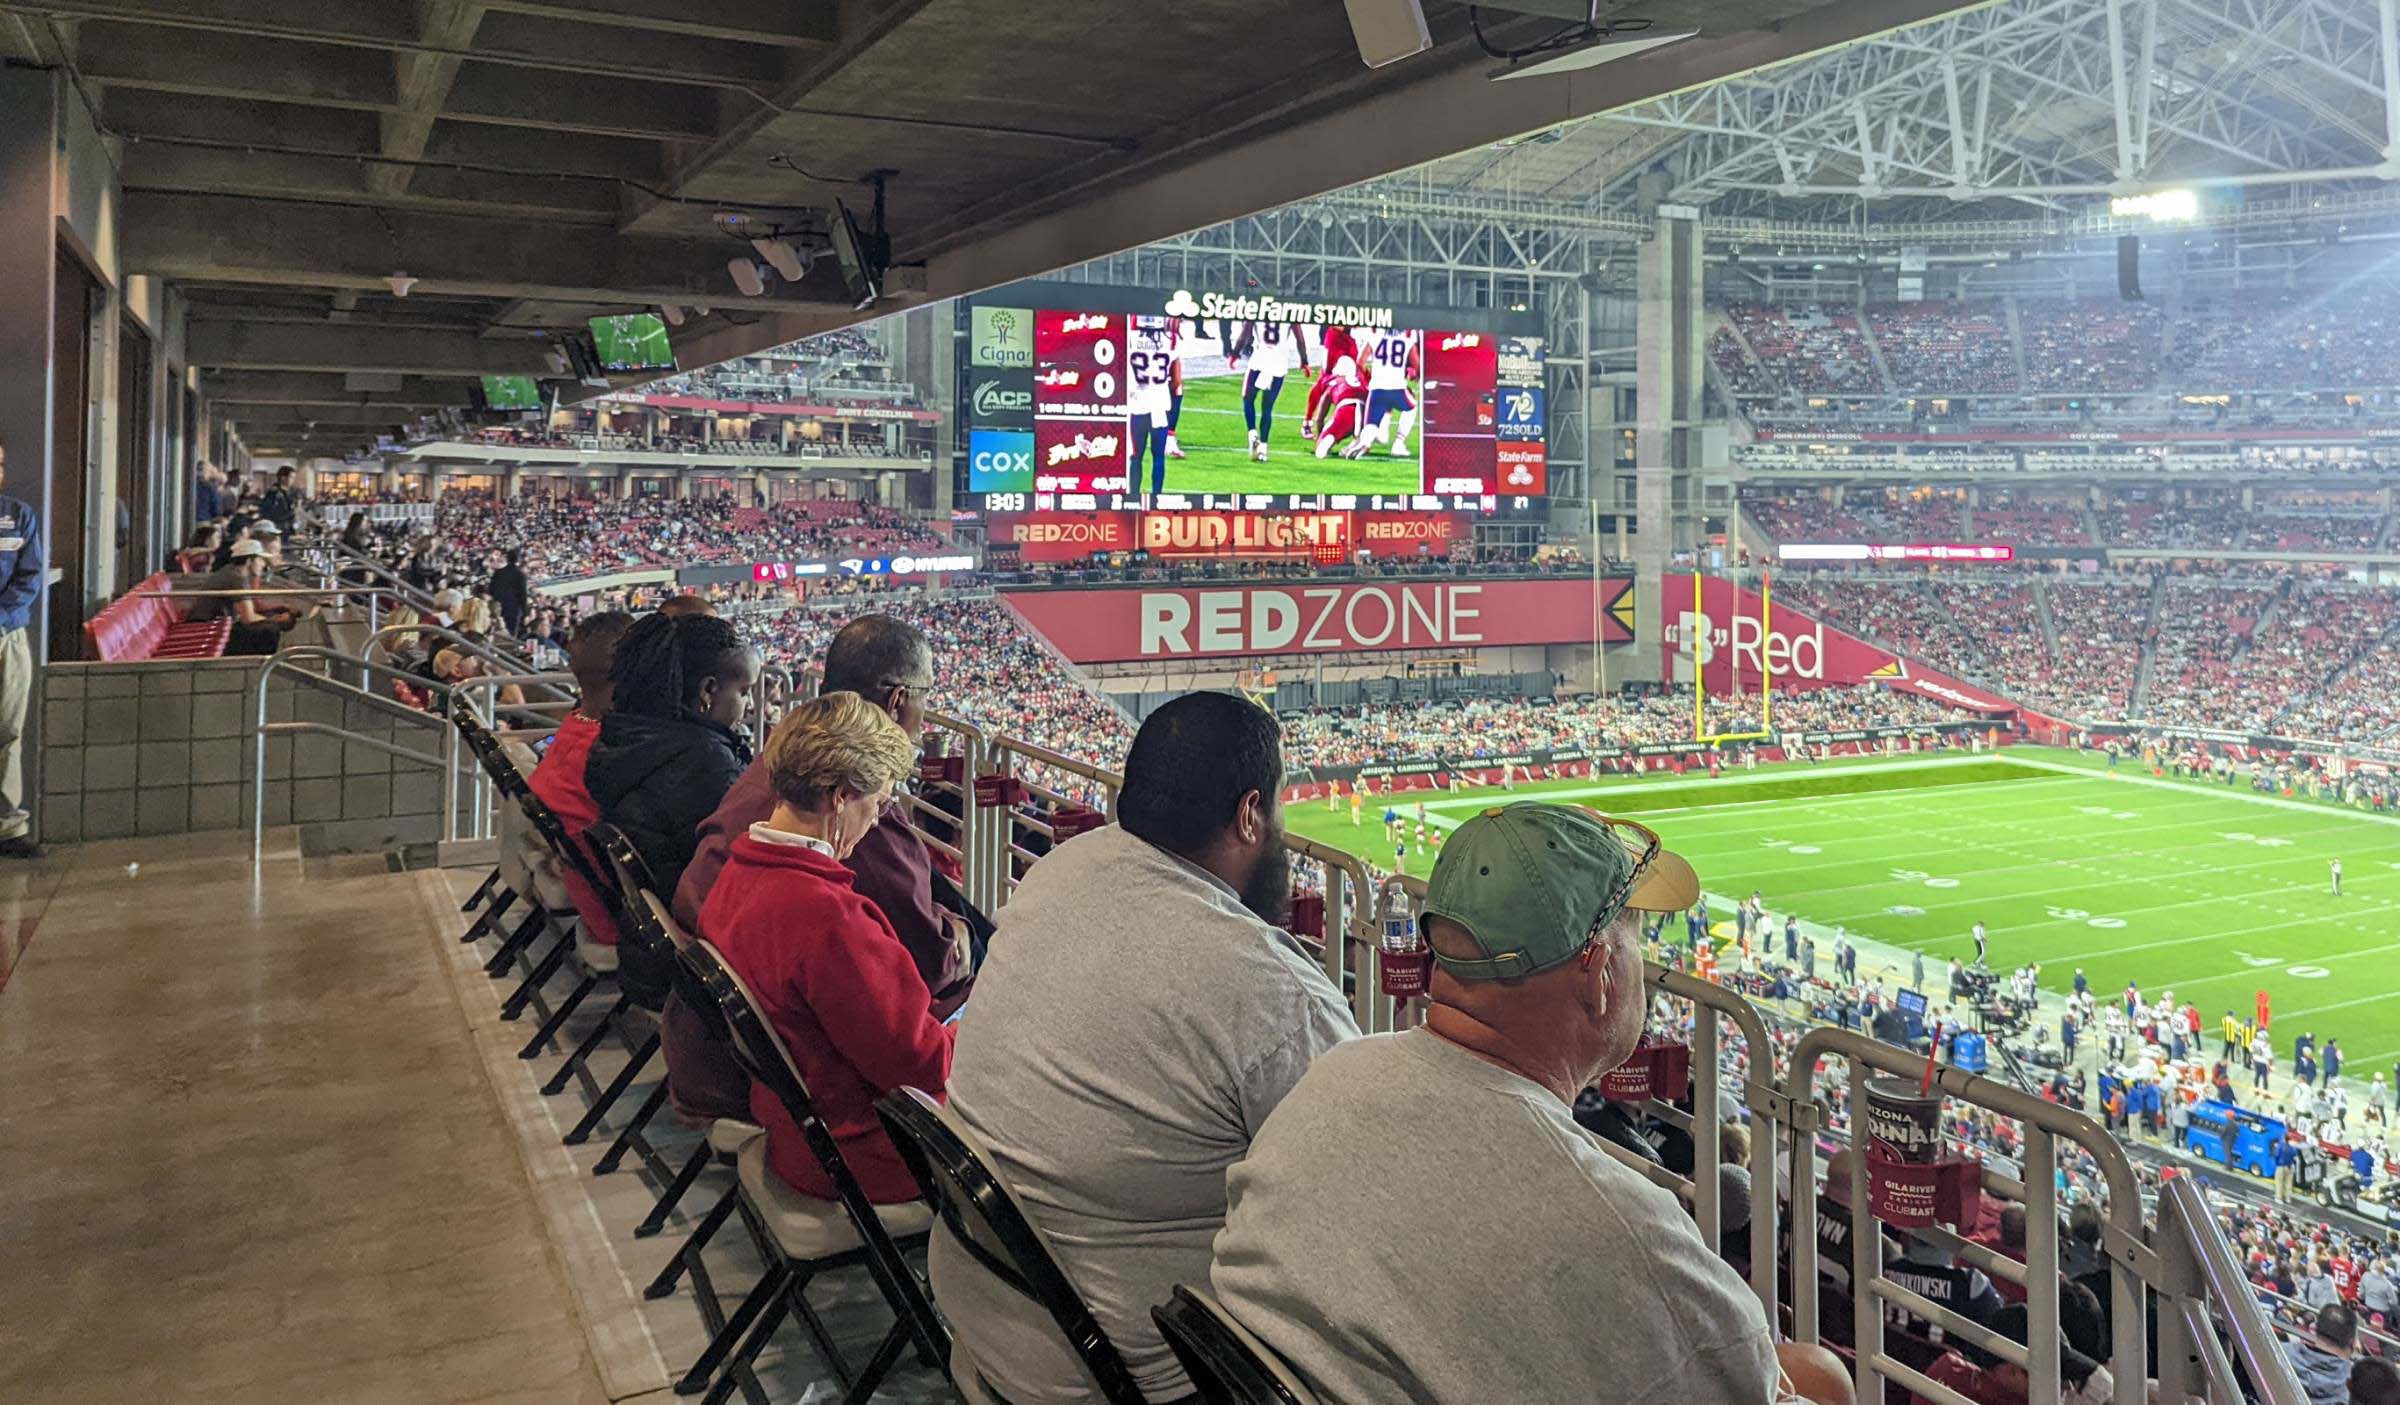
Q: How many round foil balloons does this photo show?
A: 0